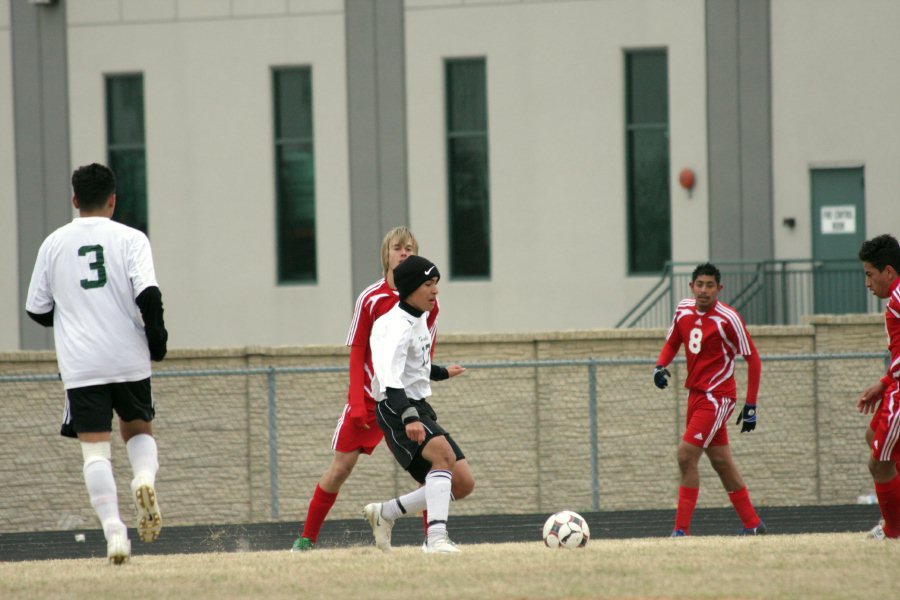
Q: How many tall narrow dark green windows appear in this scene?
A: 4